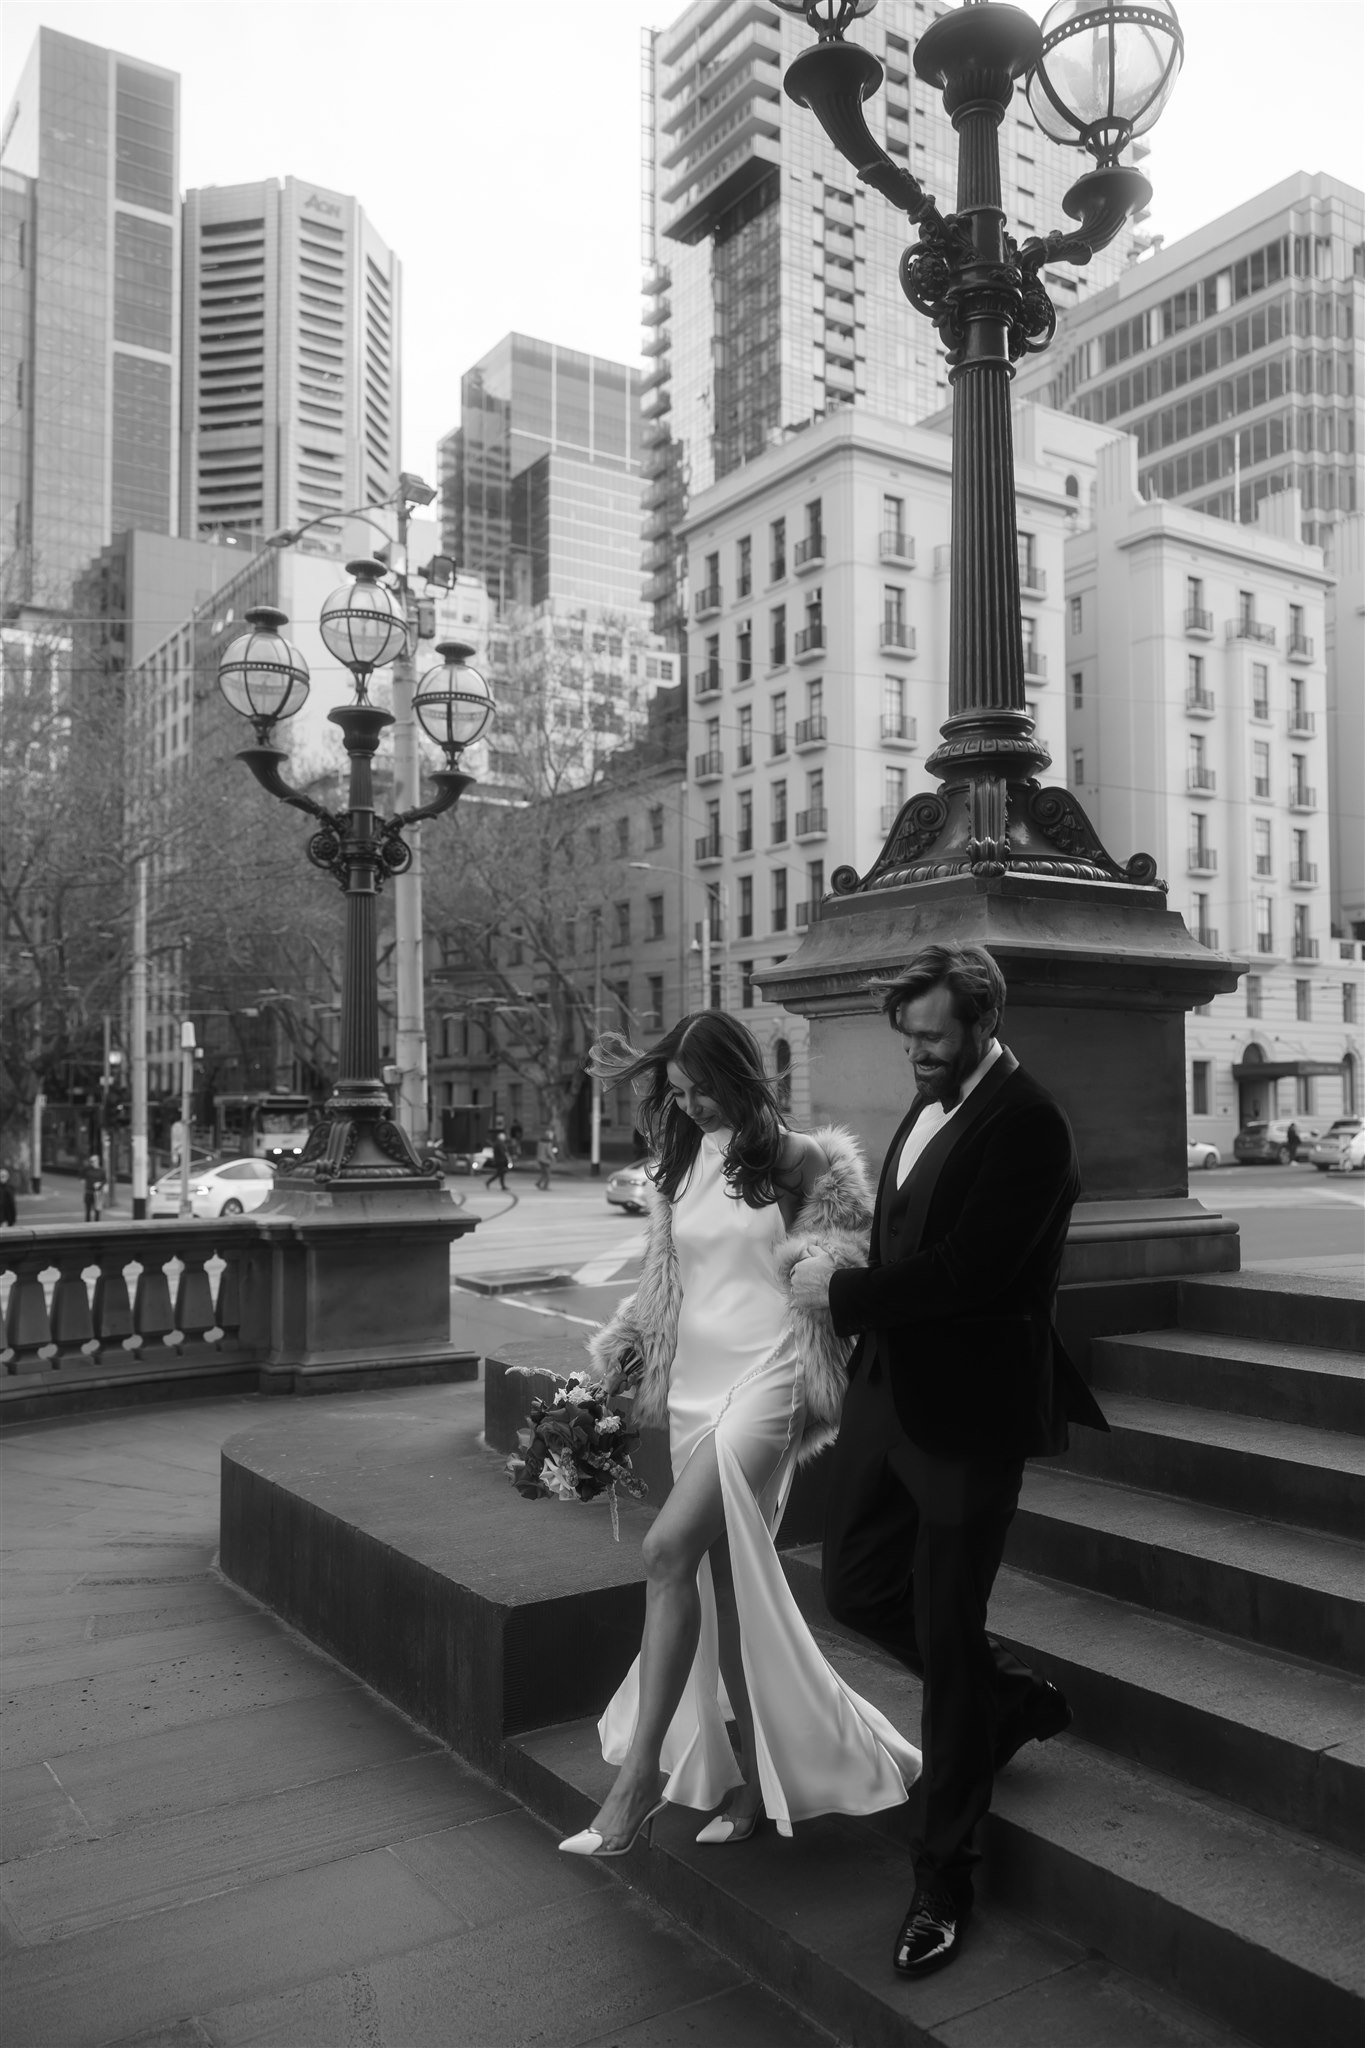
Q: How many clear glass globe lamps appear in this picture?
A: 5